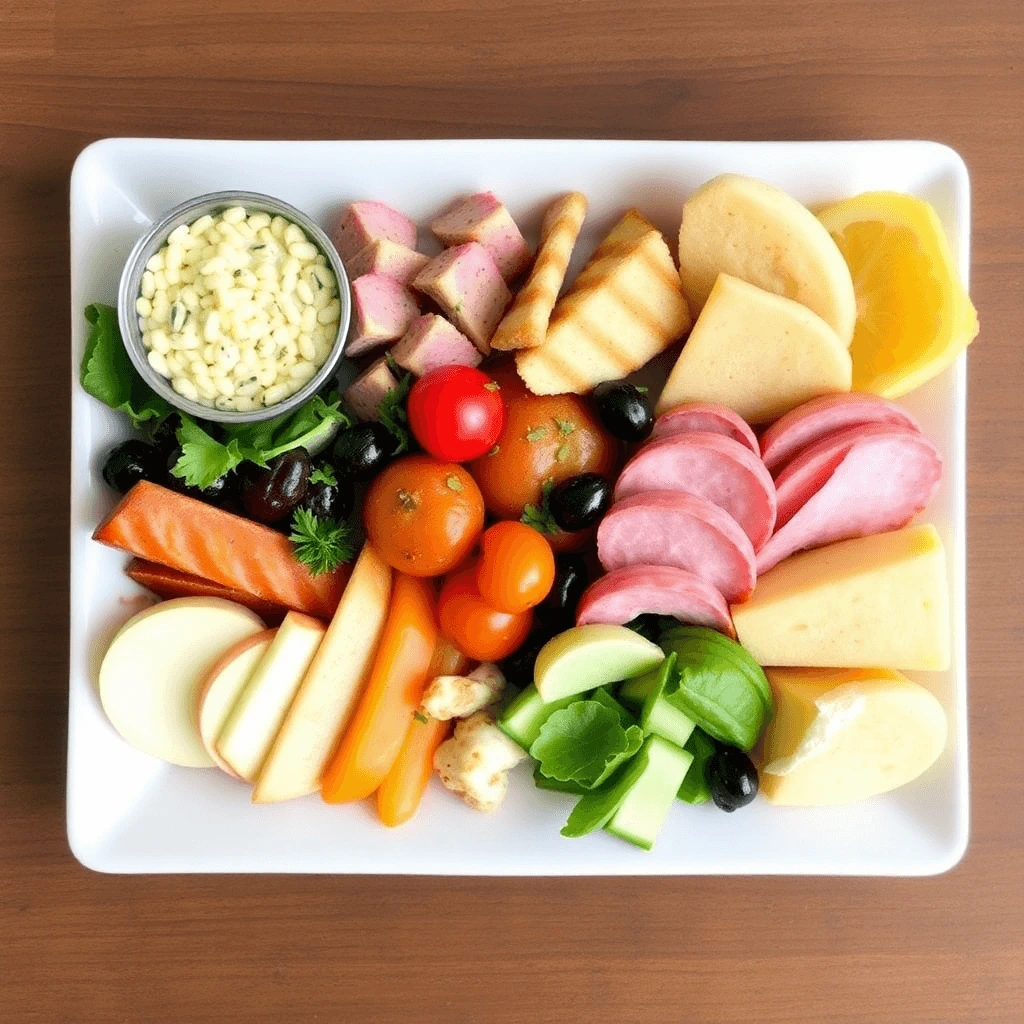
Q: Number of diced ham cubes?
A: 7